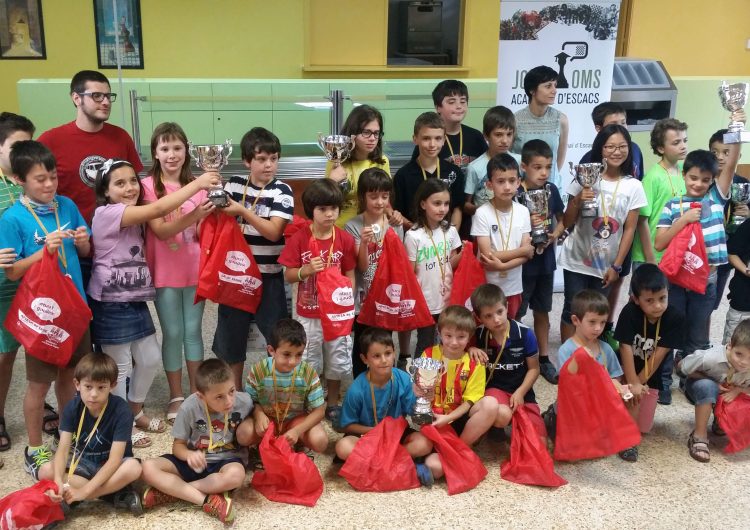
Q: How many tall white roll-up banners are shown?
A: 1